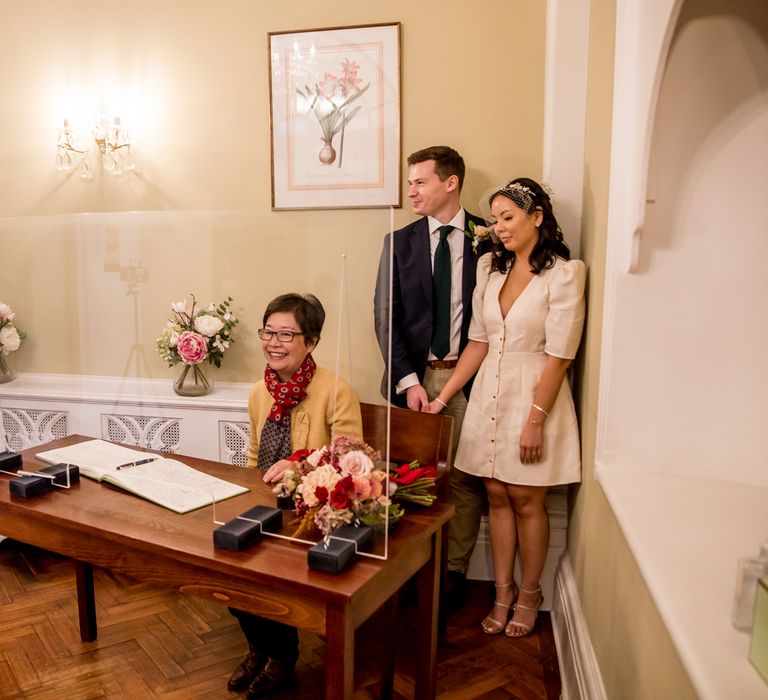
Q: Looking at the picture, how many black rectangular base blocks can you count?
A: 4